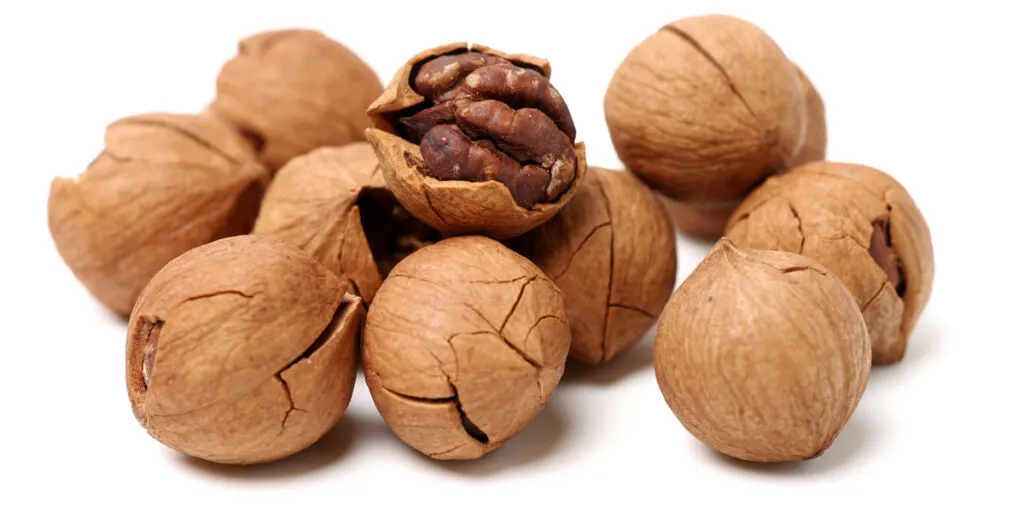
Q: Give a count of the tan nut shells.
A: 11